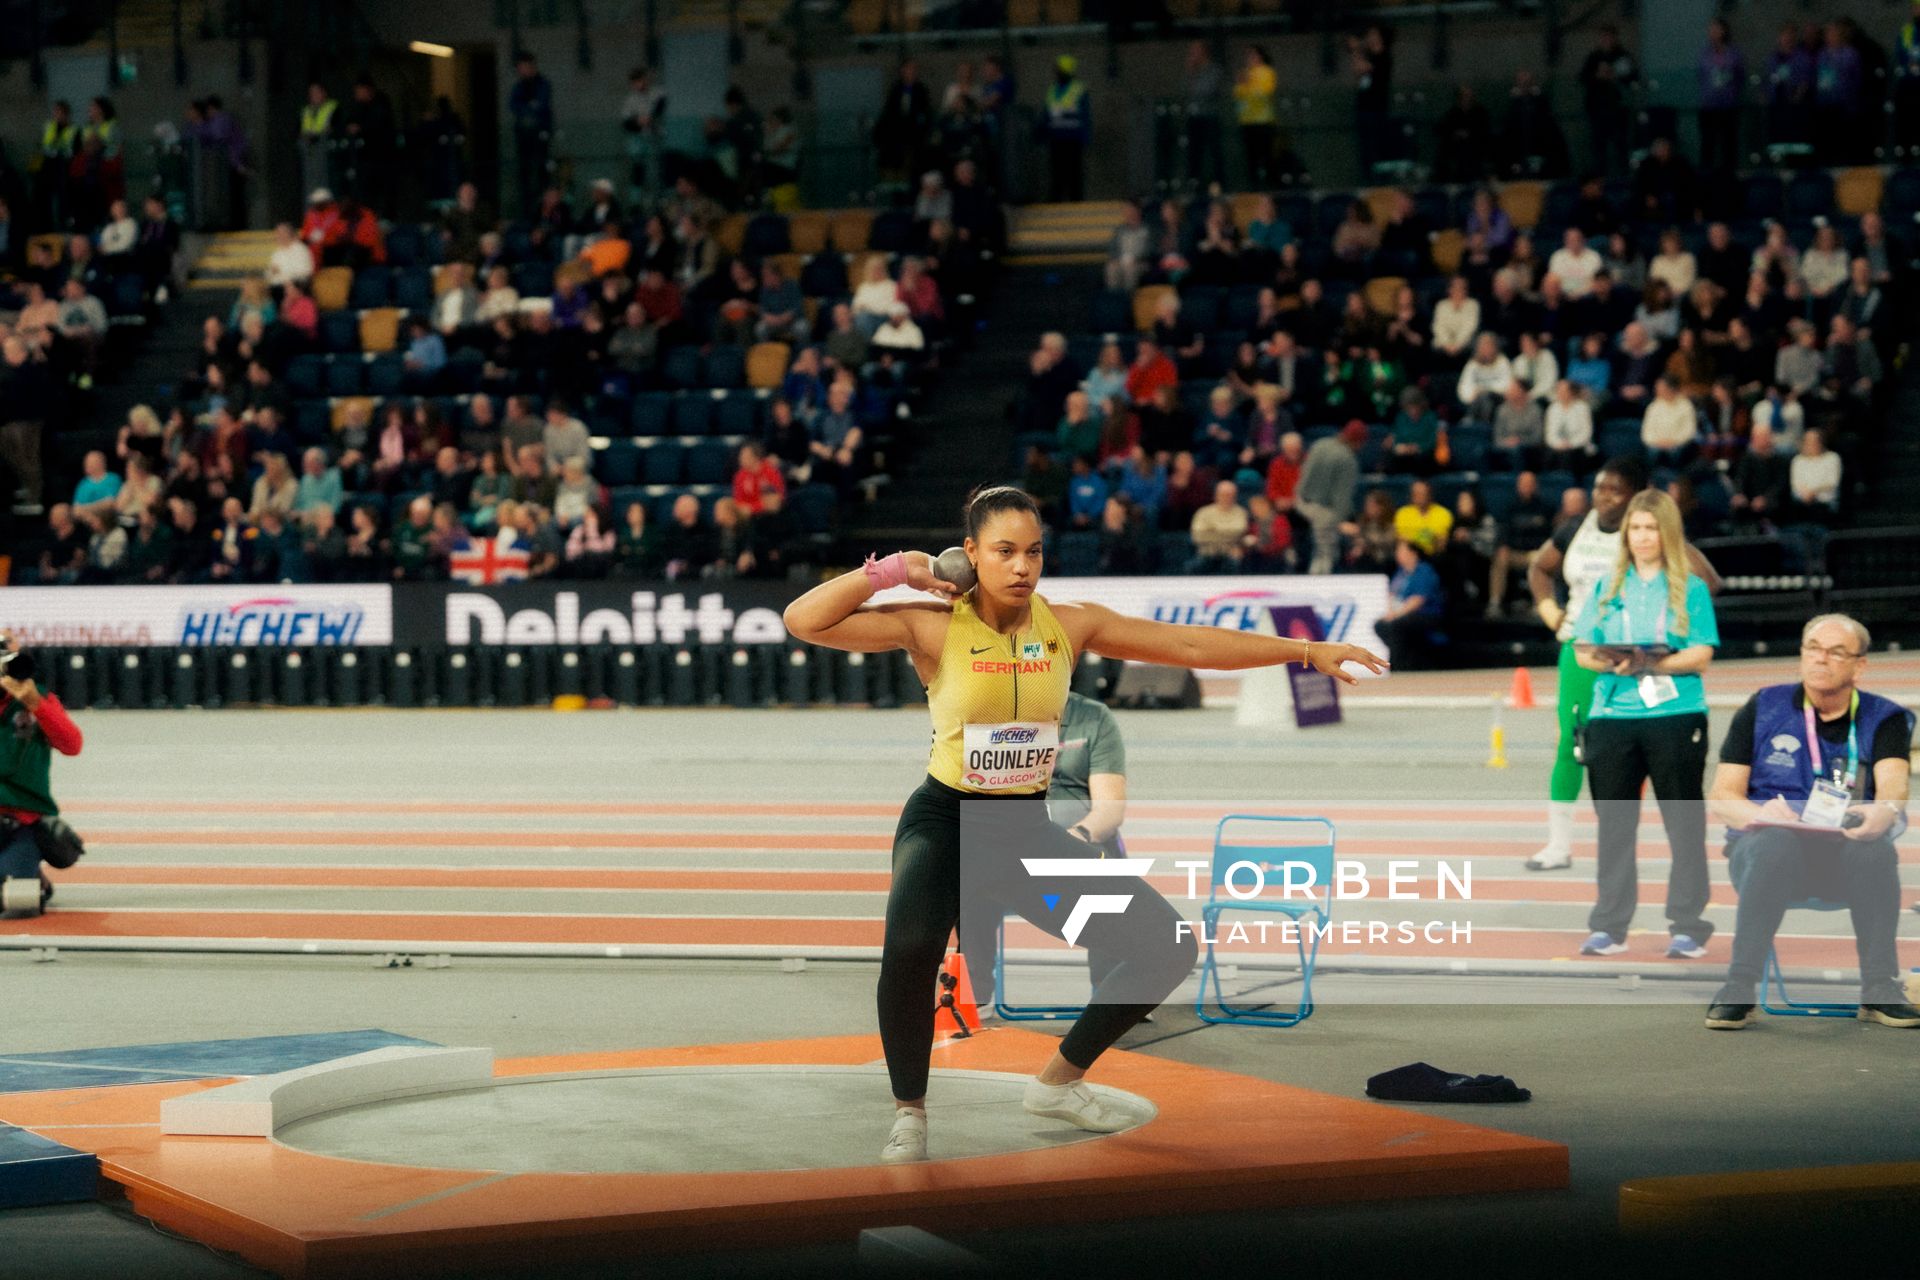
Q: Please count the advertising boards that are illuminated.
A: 3